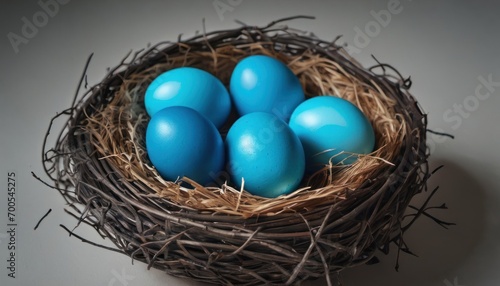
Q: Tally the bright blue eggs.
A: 5